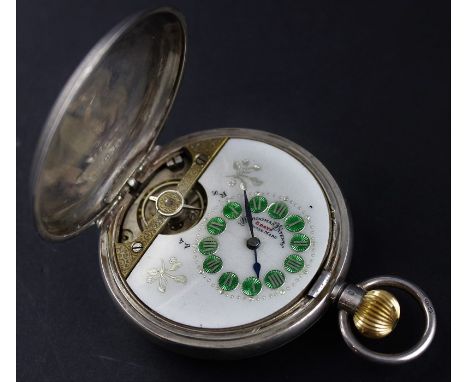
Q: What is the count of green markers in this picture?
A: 12